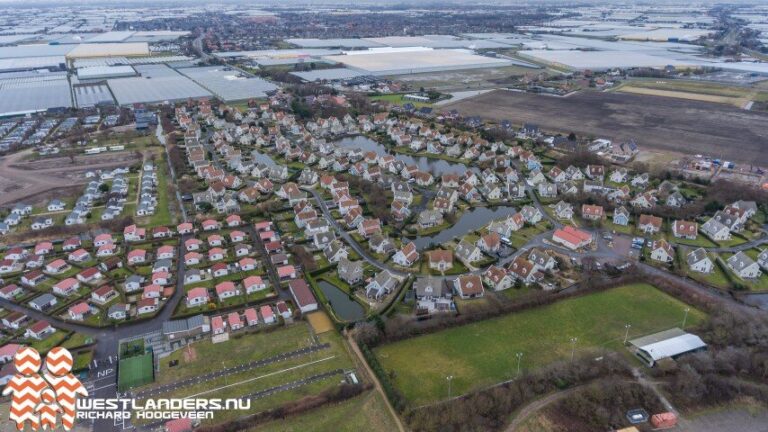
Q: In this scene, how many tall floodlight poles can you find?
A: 5